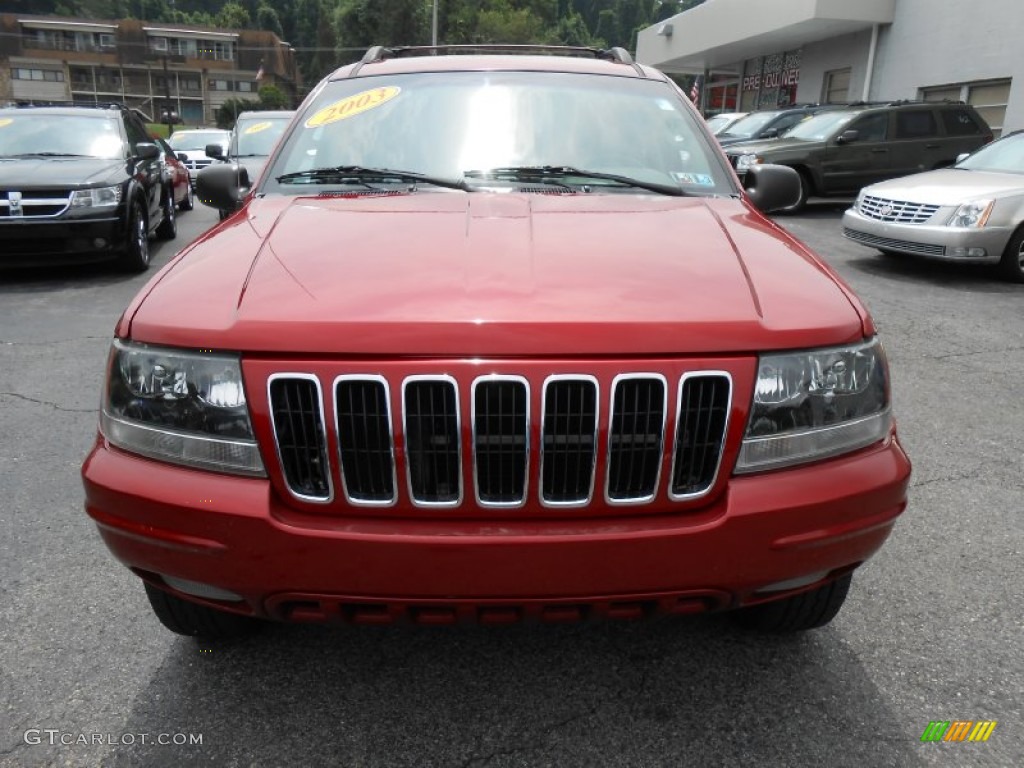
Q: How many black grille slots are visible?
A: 7